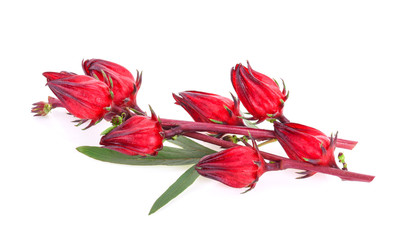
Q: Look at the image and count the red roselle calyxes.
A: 7